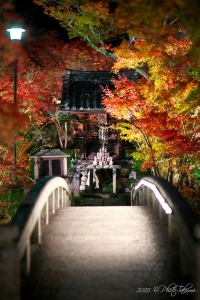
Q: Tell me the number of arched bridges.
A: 1